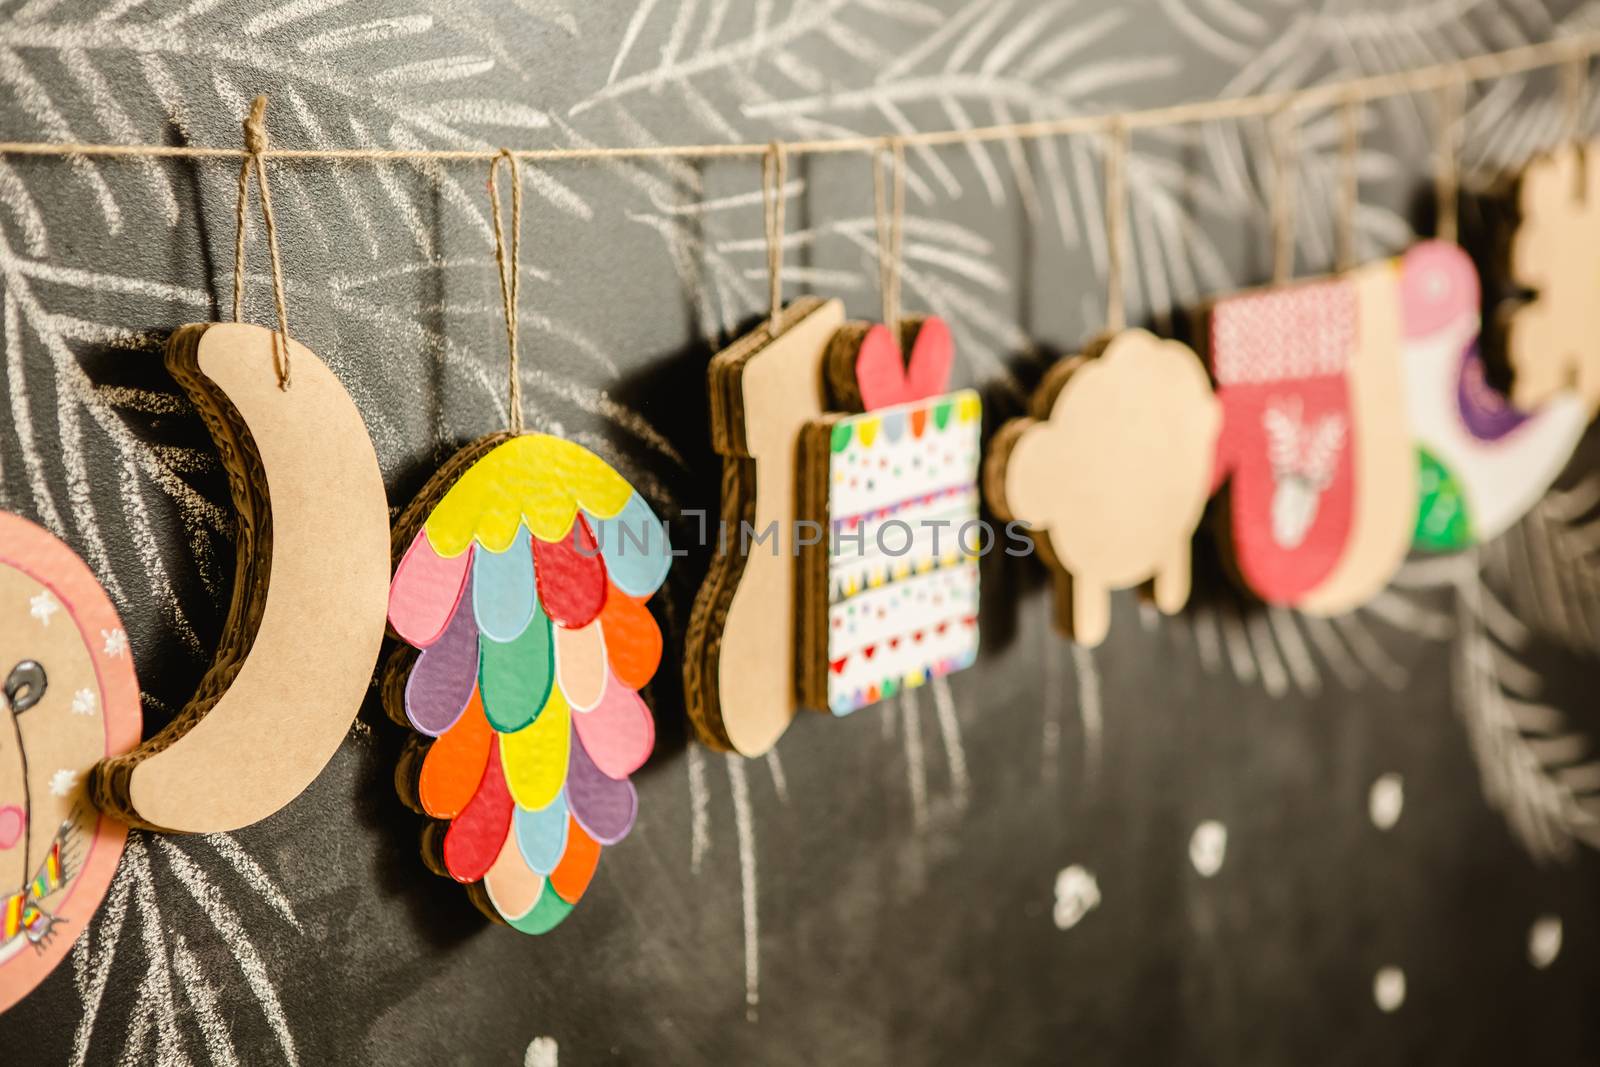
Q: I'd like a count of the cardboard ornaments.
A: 10